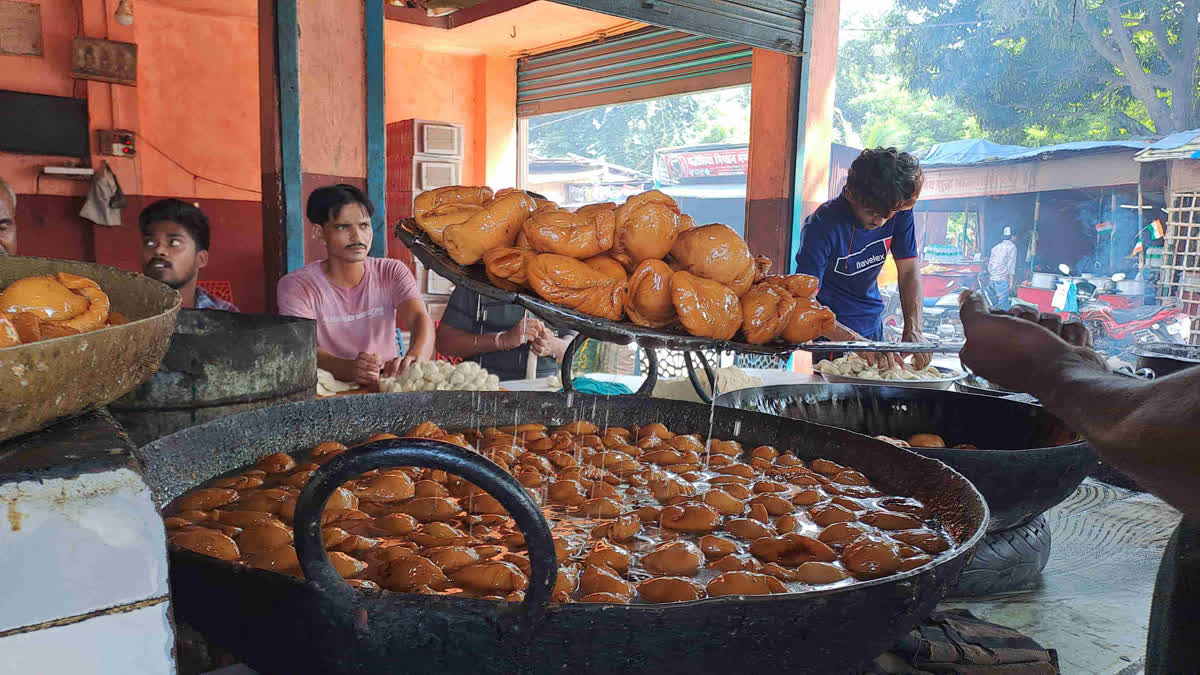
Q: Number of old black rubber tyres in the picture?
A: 1